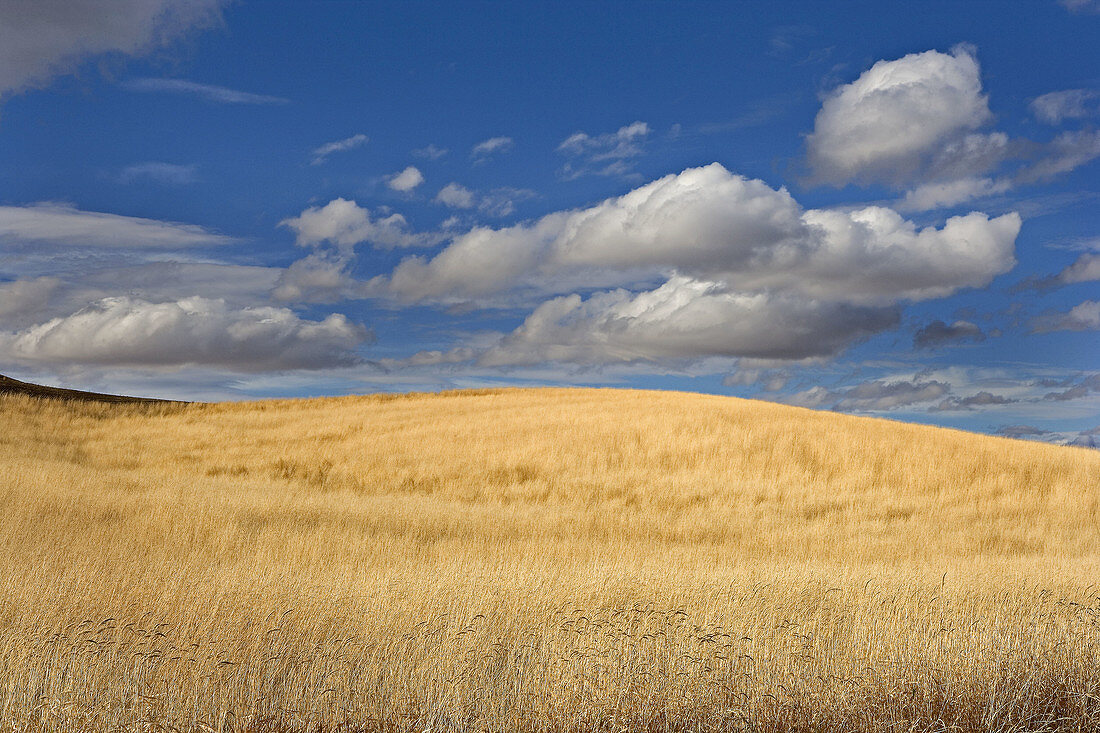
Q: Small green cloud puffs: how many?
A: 0